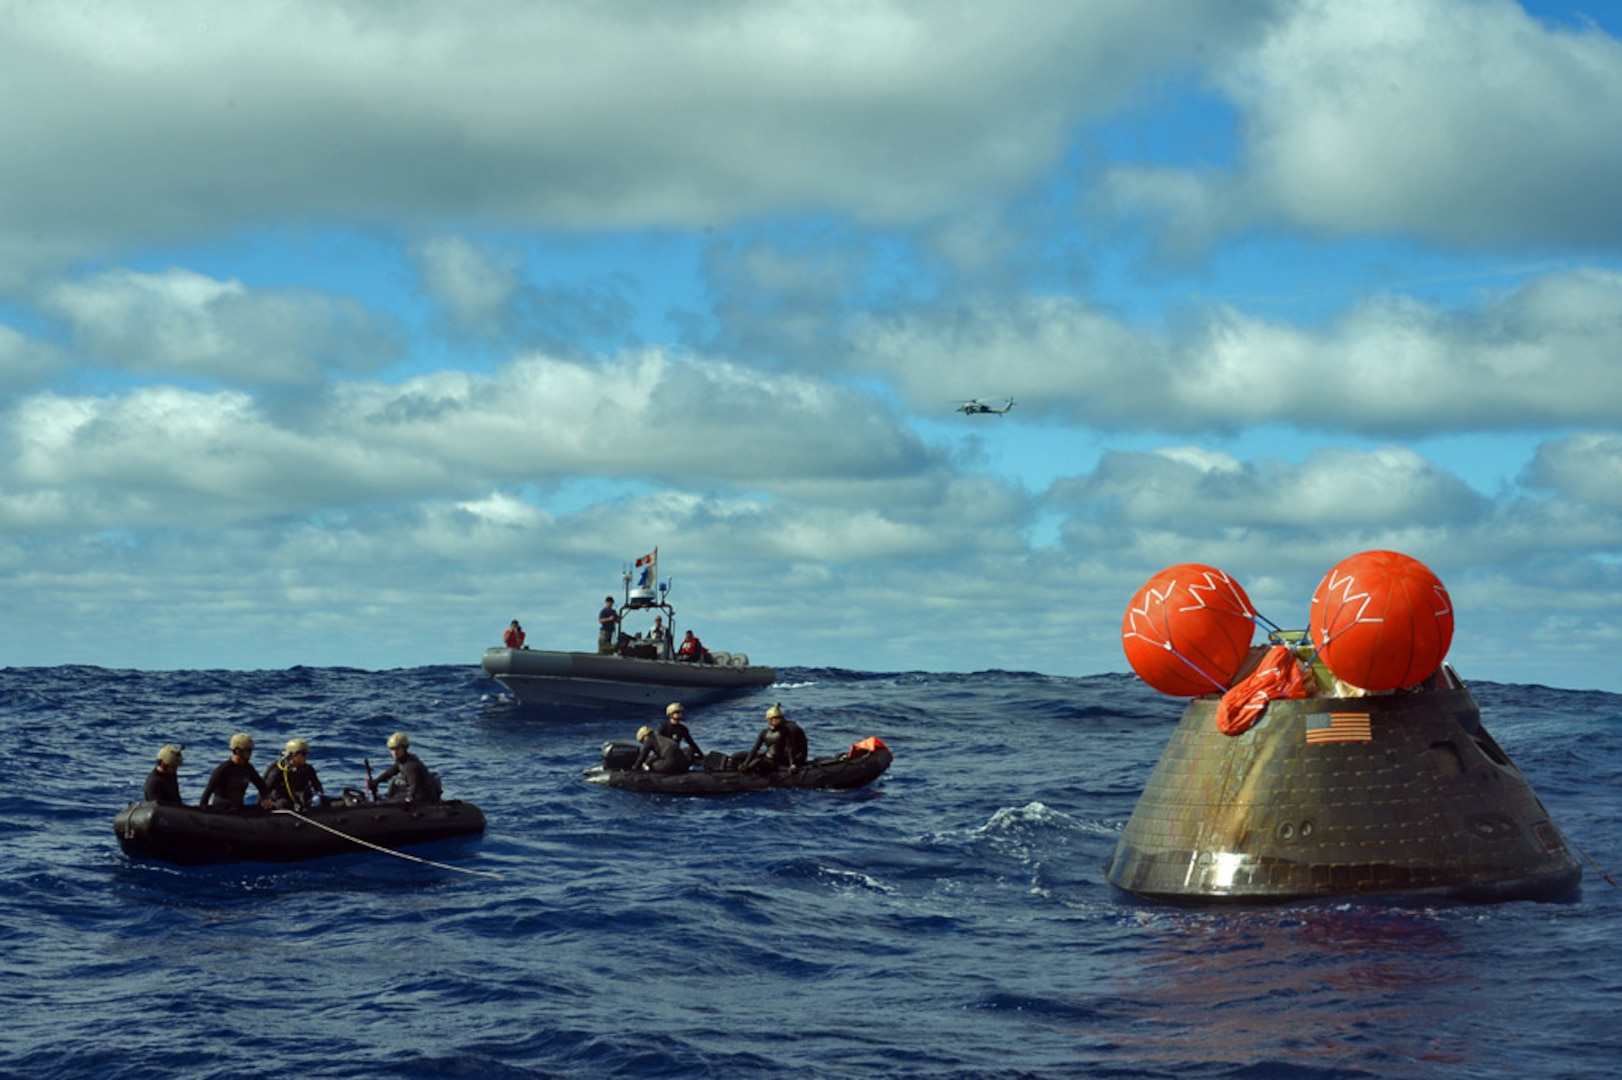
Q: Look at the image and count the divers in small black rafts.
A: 7